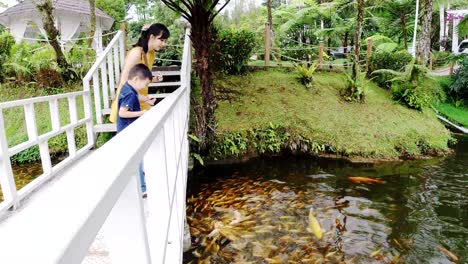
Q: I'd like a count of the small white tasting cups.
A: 0